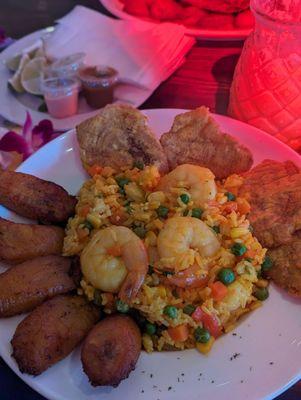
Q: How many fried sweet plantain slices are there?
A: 5